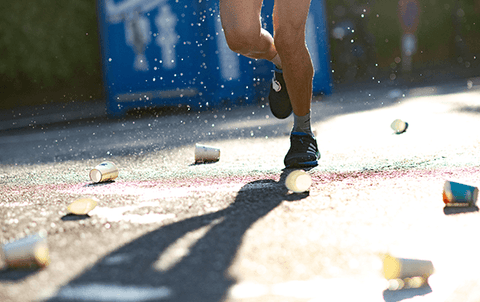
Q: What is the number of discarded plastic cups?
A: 8